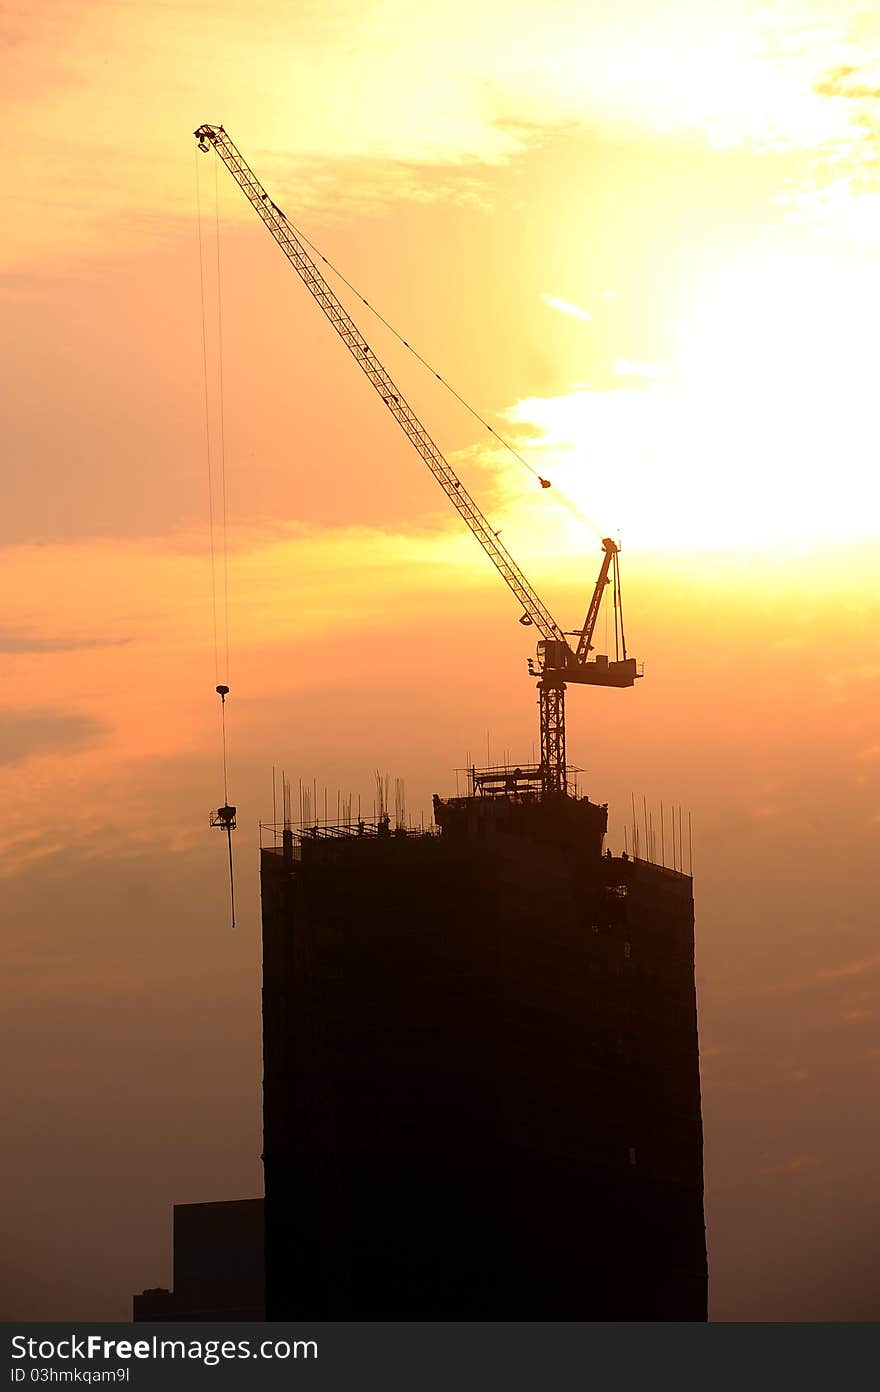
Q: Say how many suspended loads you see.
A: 1